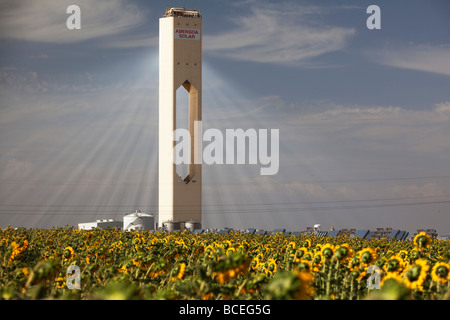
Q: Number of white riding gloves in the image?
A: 0